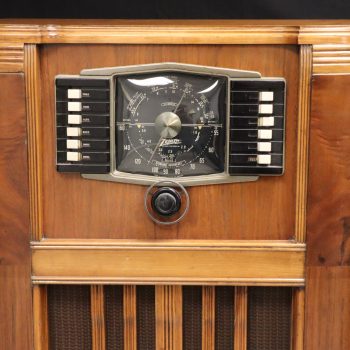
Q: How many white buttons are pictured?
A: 12